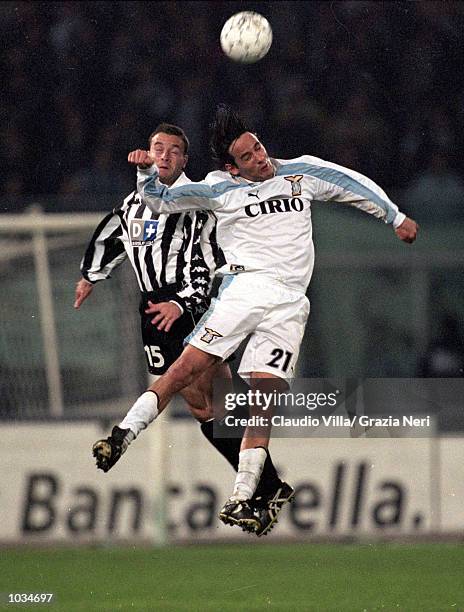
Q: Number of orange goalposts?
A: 0